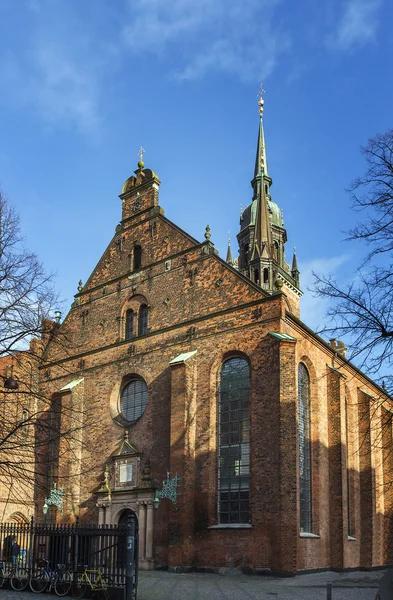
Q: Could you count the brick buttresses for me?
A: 6